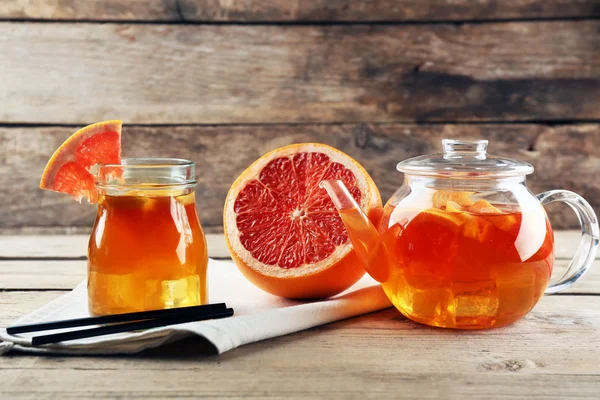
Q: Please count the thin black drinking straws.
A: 2